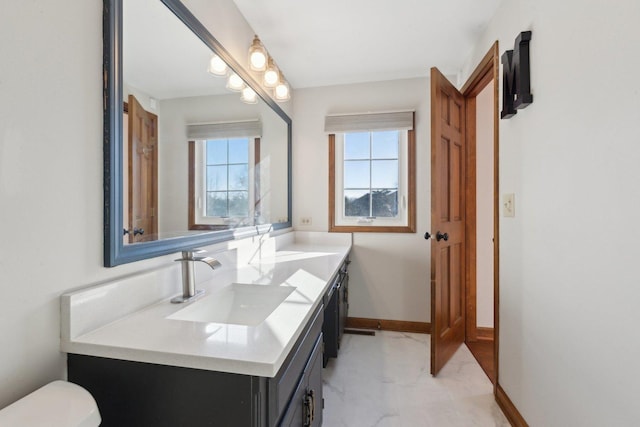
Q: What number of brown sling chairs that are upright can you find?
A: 0